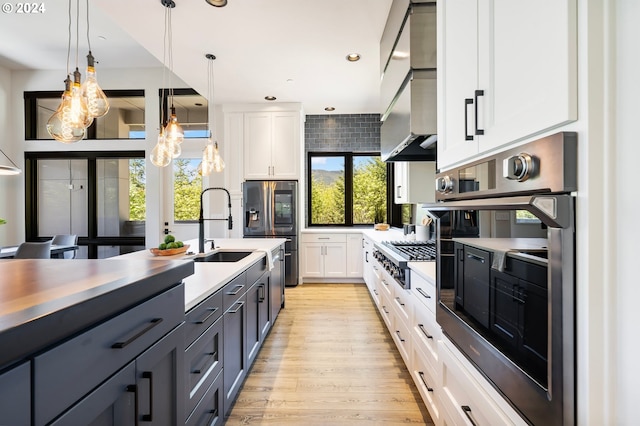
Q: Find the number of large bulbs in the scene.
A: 9